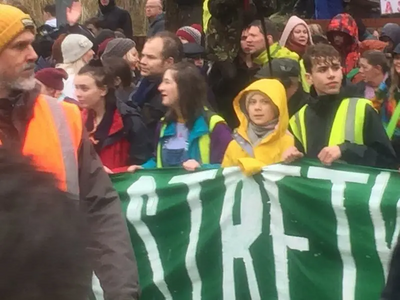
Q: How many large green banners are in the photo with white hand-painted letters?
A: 1